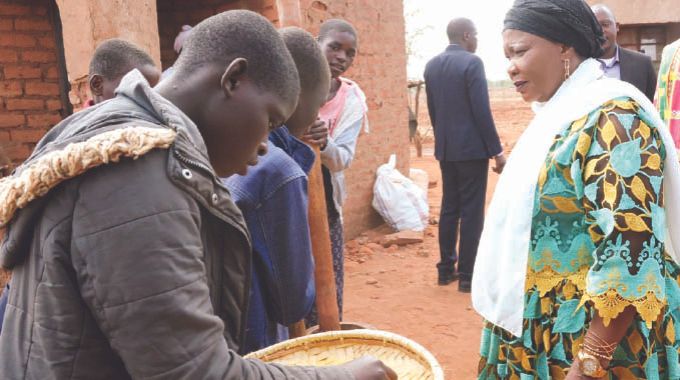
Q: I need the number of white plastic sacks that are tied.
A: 1